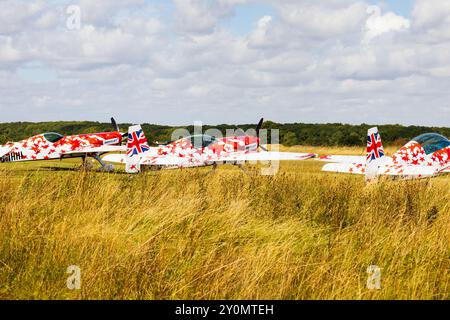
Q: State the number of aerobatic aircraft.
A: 3